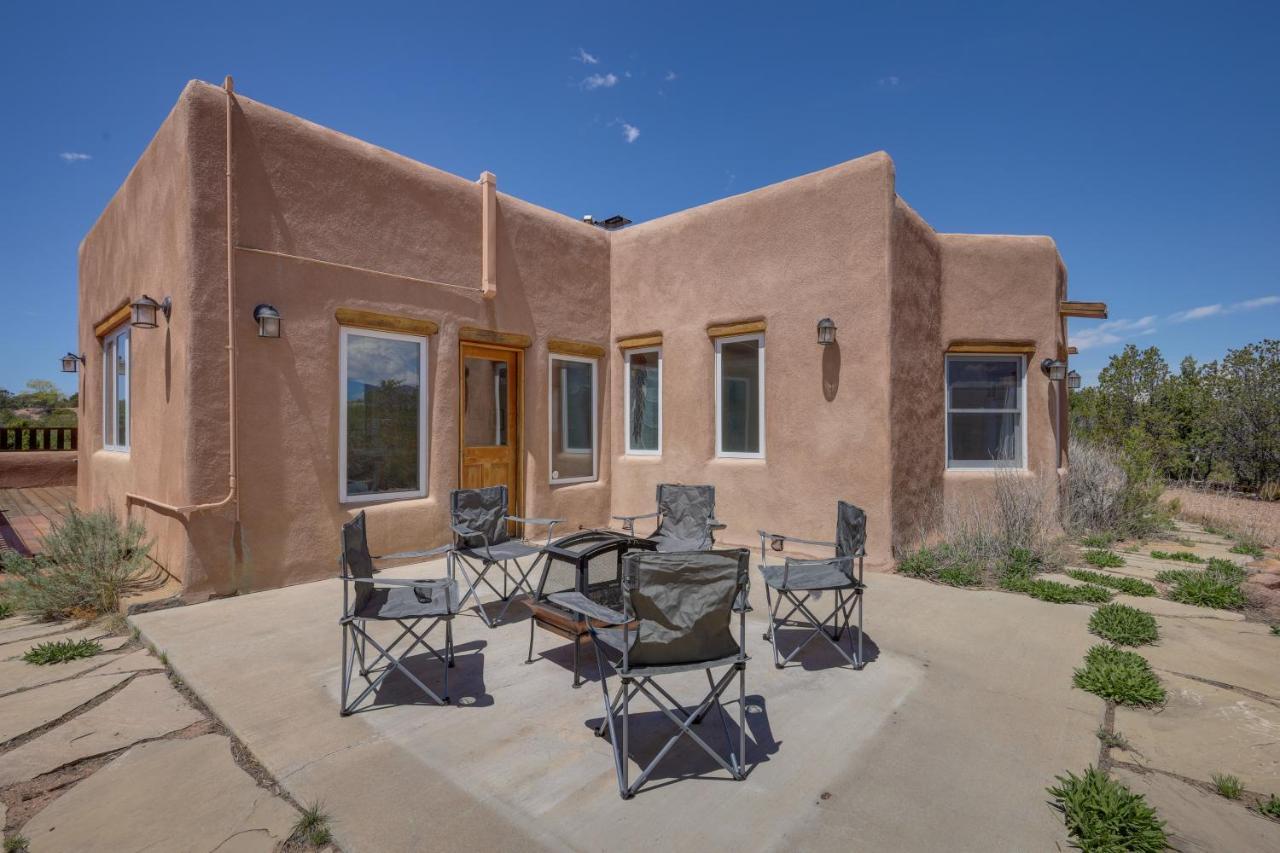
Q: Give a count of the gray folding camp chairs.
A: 5